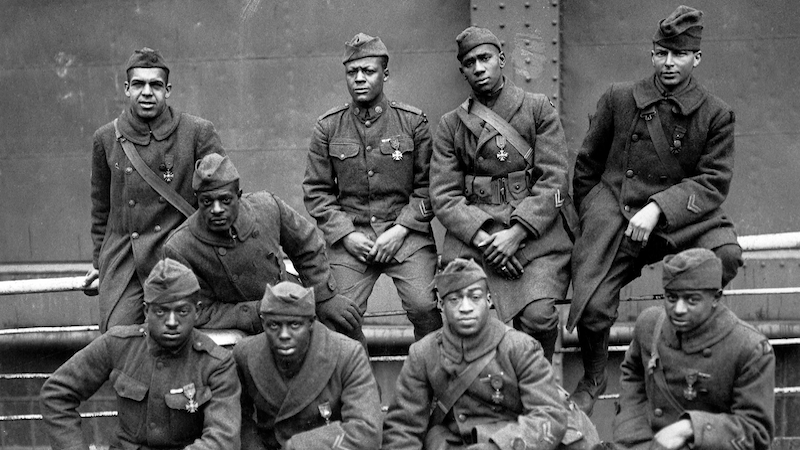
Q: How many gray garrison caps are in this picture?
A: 9